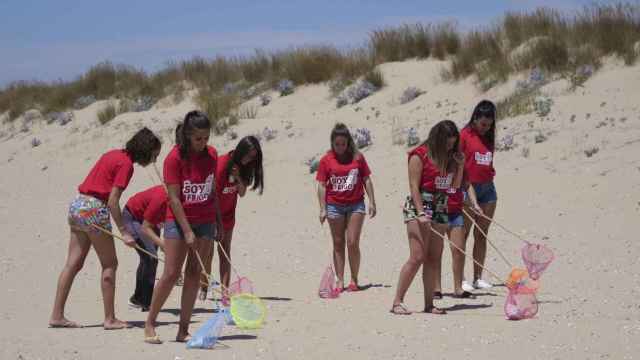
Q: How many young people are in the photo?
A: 8